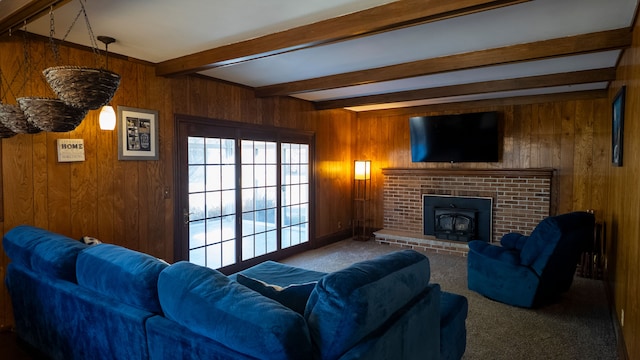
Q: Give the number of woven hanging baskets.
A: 4